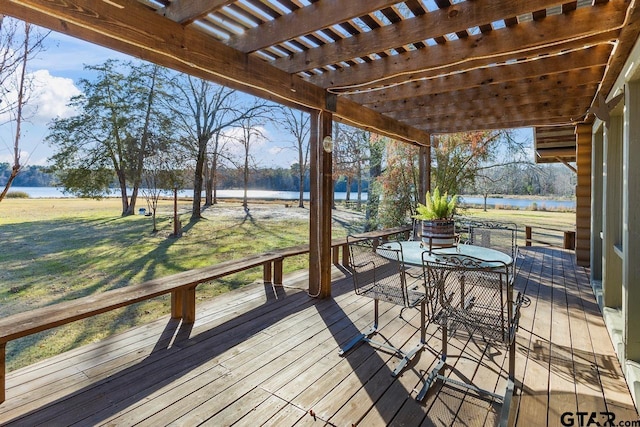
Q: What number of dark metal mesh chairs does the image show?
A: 4